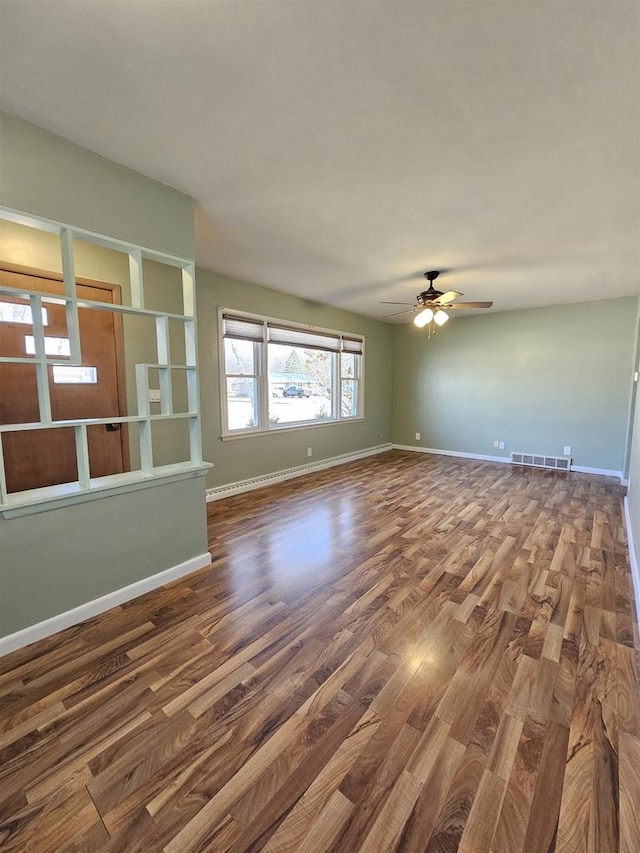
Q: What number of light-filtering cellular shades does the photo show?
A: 3